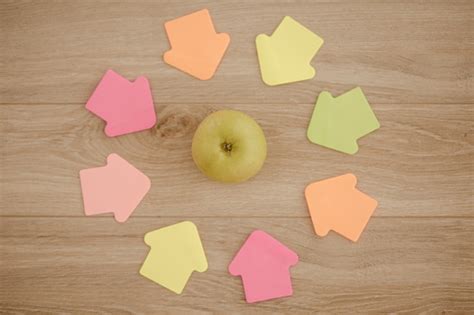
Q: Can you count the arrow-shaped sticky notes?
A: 8